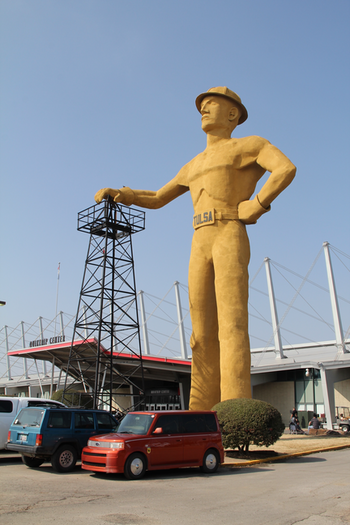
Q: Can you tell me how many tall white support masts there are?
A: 10